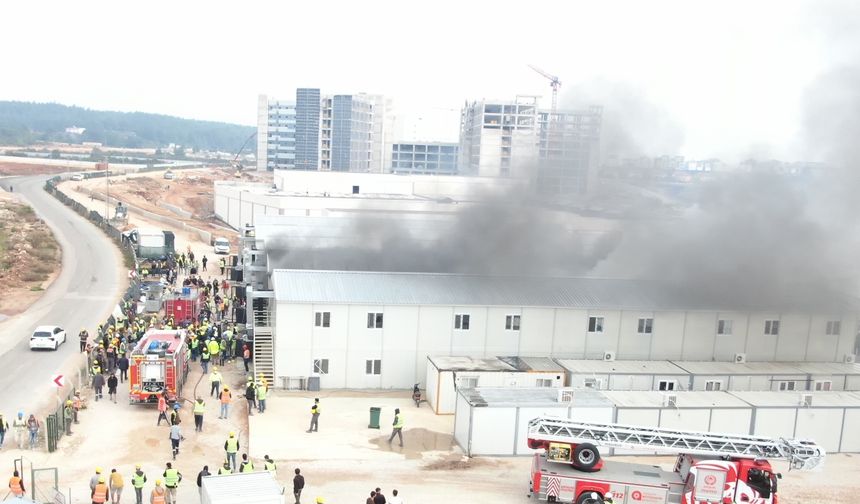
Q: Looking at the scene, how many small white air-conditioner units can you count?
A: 6